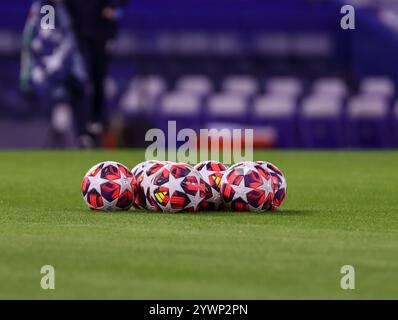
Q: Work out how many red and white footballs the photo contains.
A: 6